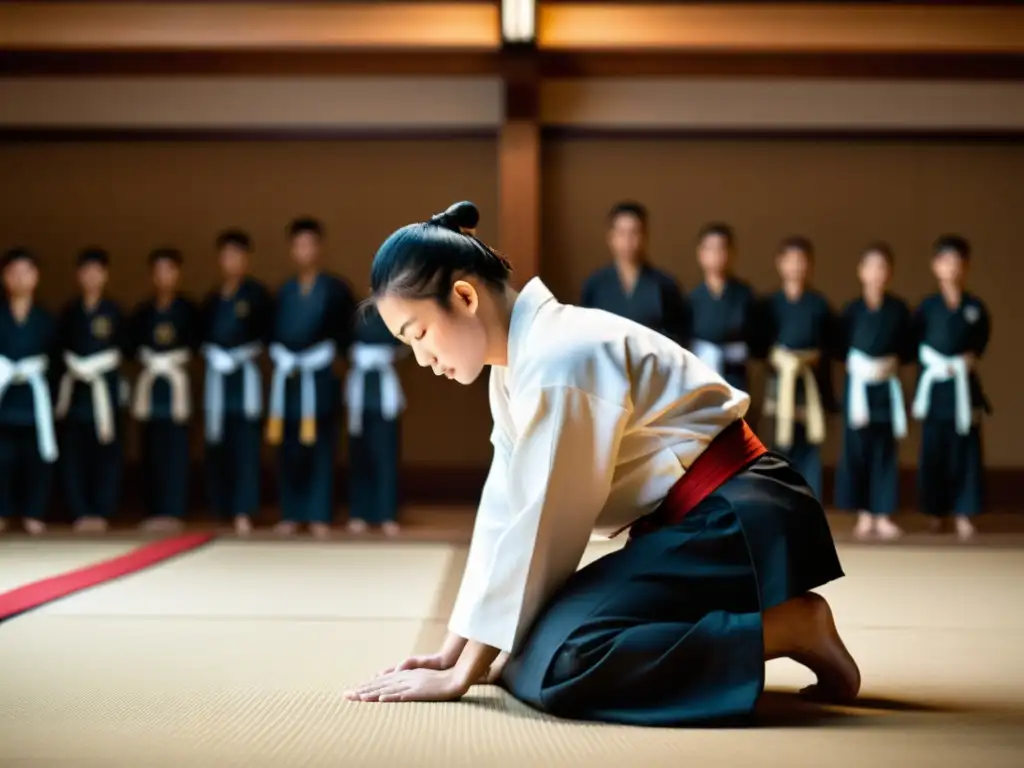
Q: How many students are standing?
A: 11